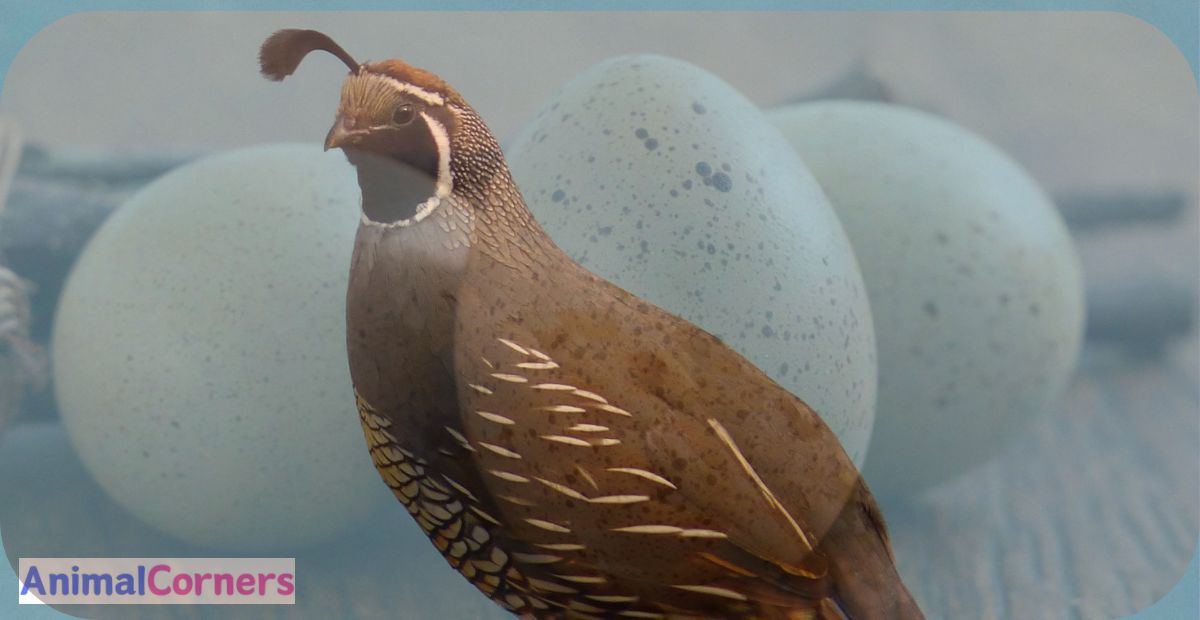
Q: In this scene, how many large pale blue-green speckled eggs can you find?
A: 3